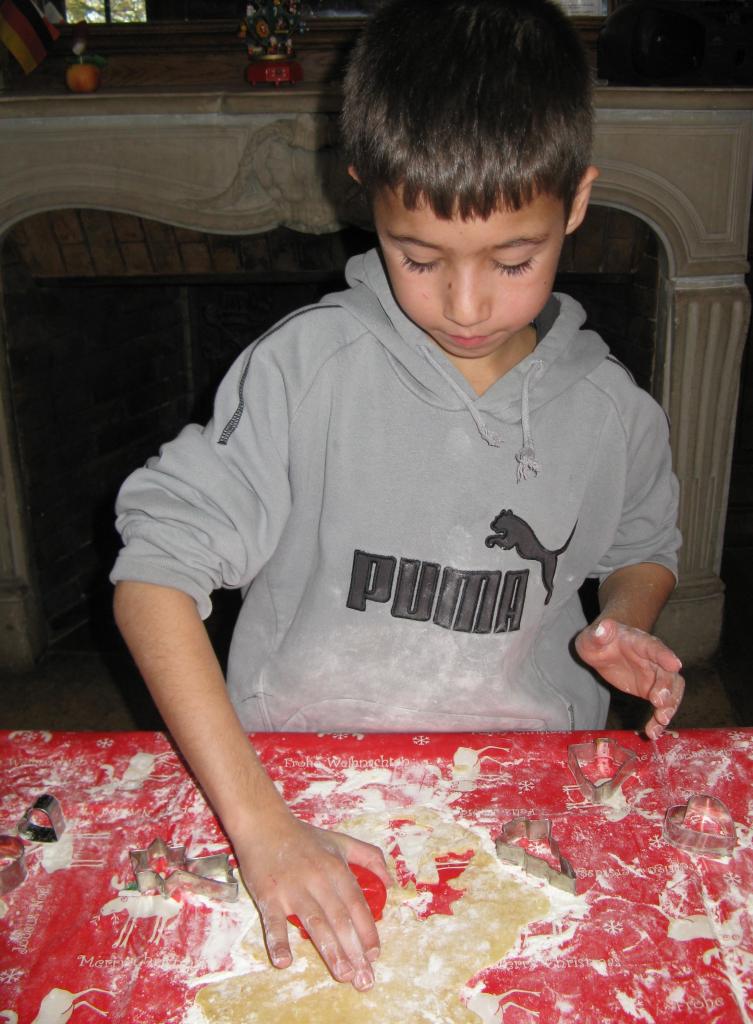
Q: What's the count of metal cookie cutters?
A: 6